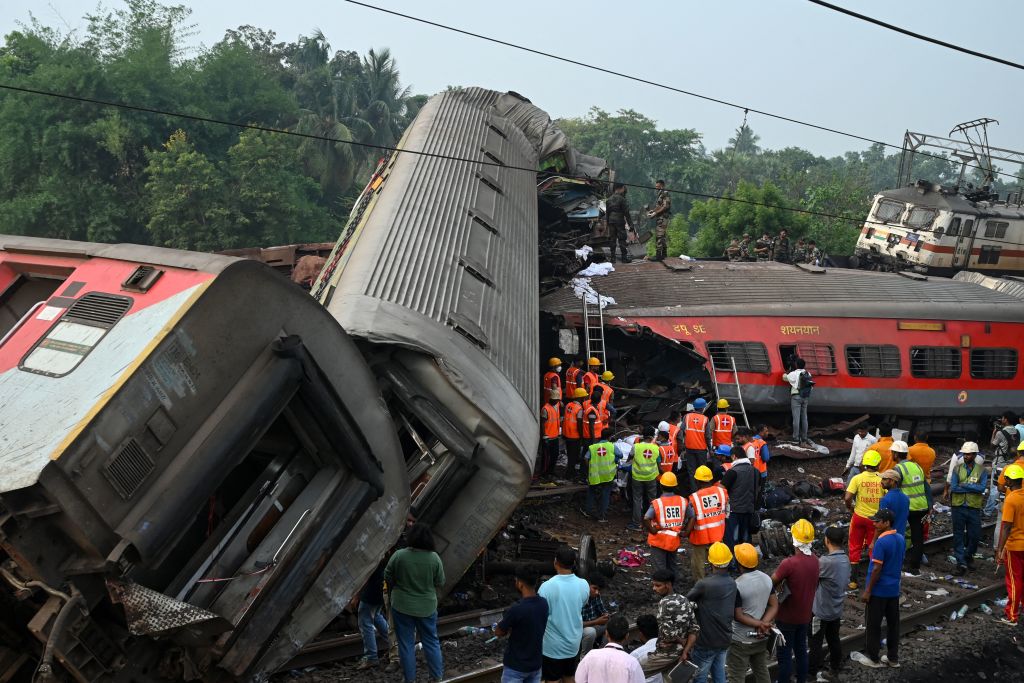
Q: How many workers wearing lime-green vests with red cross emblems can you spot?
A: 2